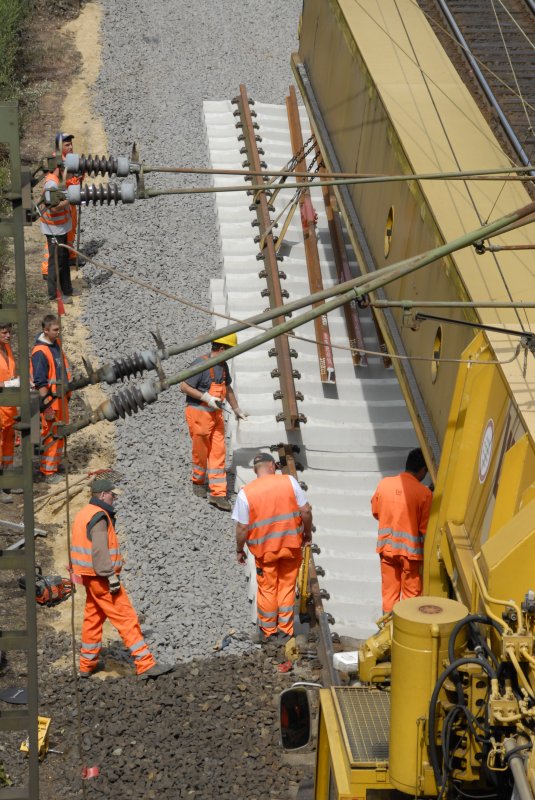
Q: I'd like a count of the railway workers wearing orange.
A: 8